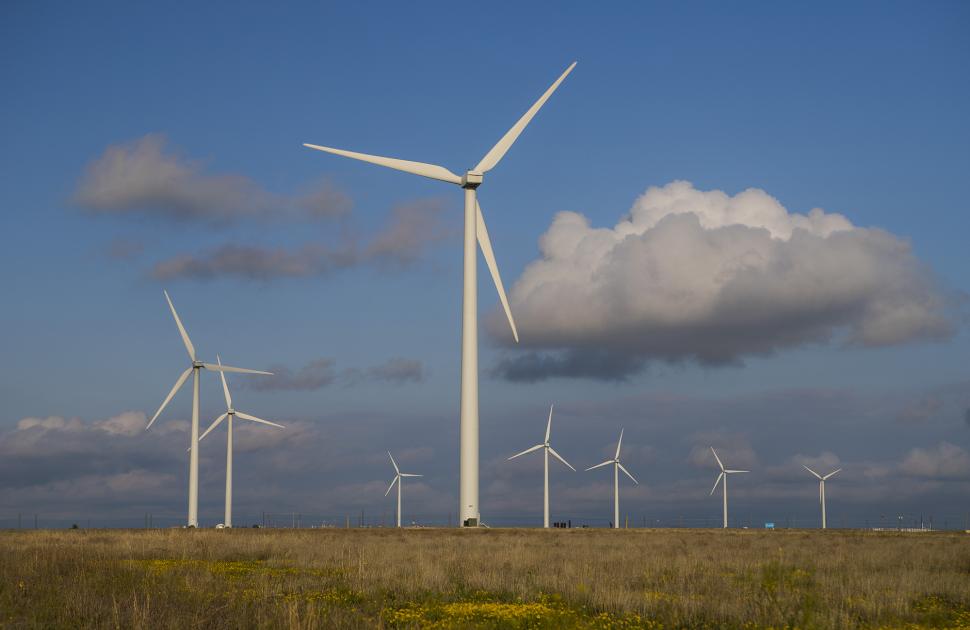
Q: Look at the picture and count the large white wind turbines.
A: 8